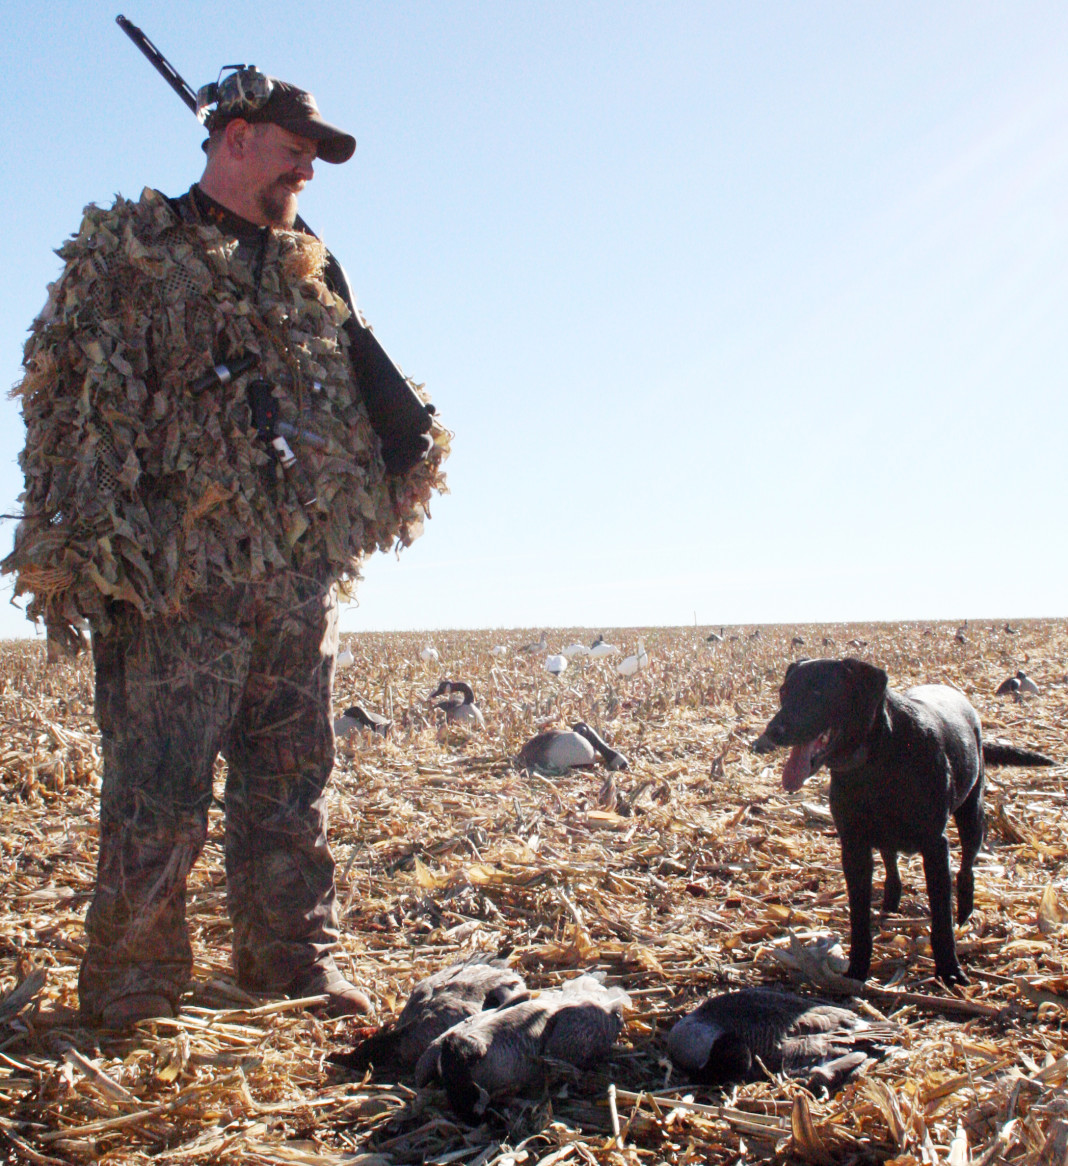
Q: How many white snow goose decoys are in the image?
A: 7